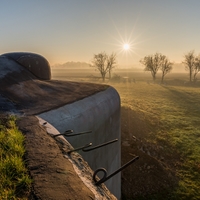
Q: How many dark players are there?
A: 0